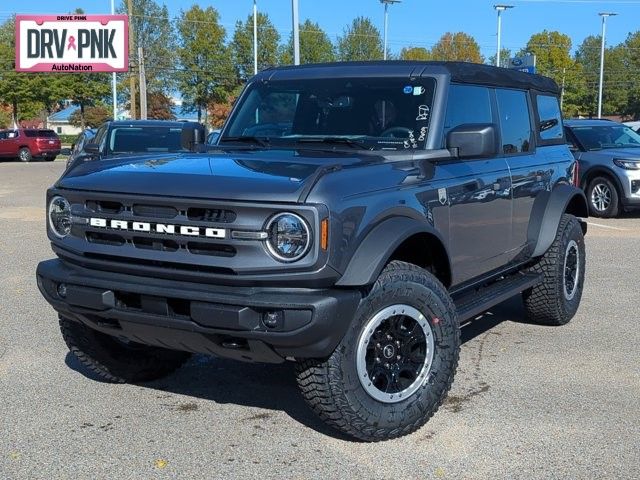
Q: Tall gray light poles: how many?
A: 6